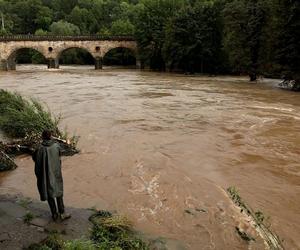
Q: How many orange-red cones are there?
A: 0